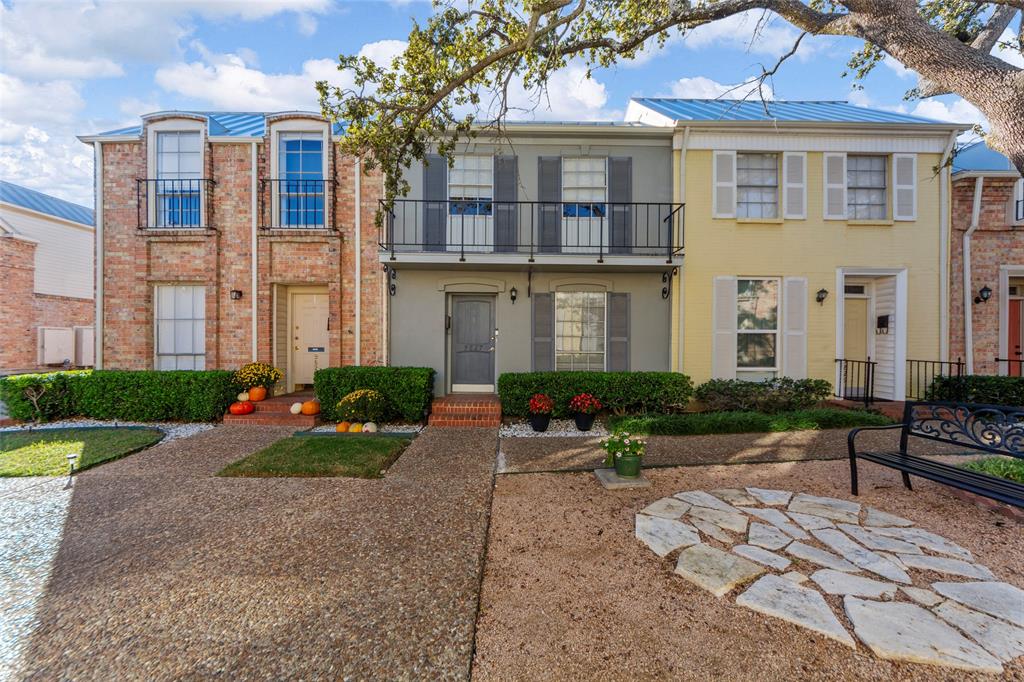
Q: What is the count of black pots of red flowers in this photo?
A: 2